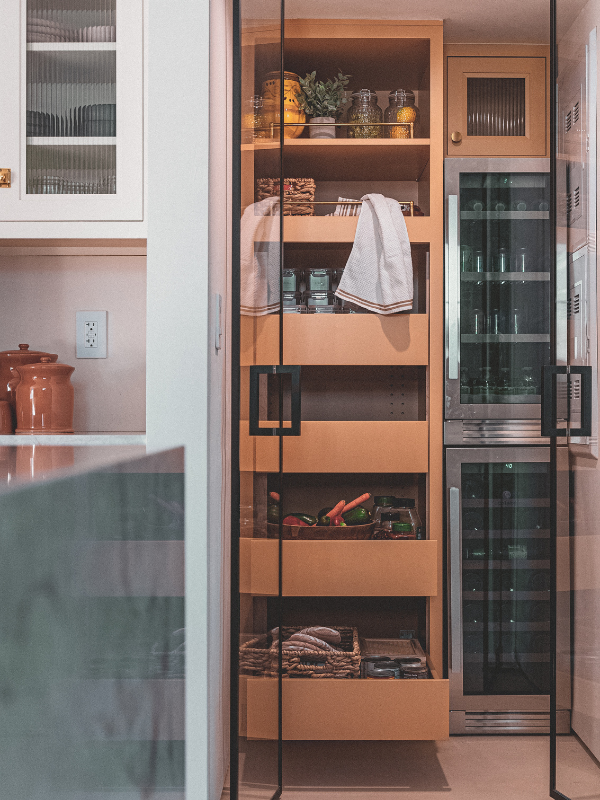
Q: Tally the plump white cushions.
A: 0